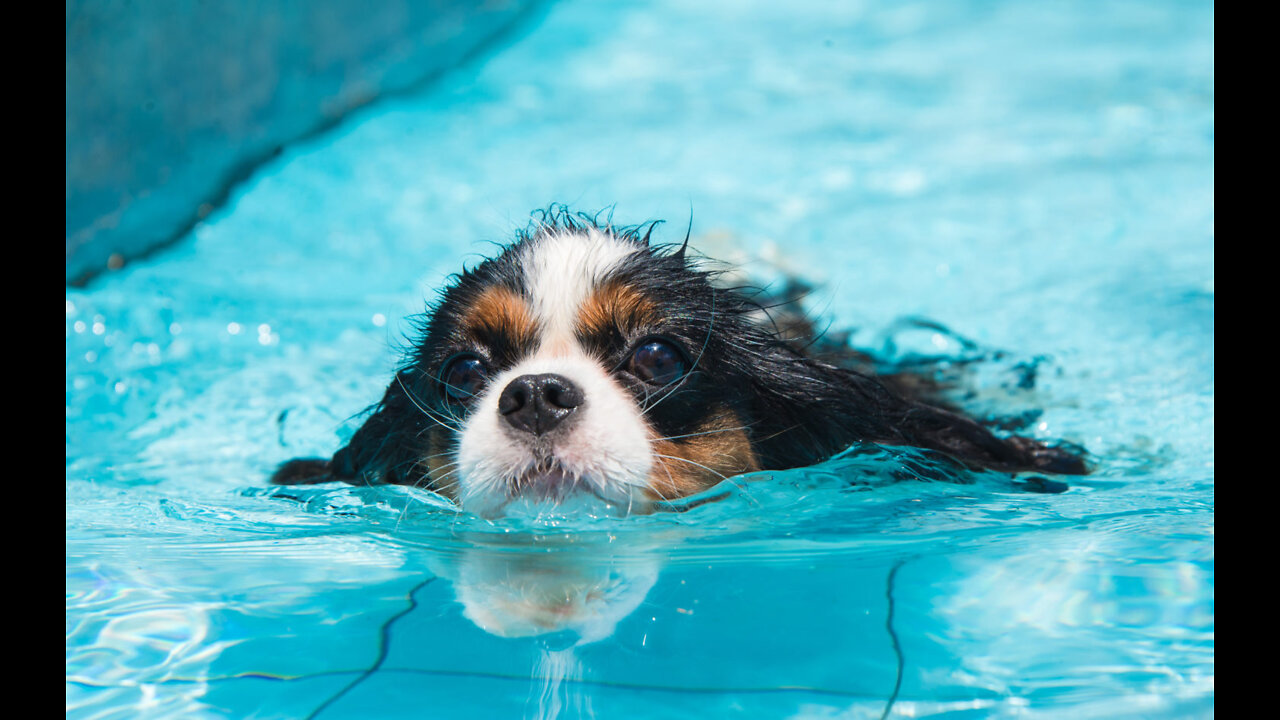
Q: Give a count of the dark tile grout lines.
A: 3